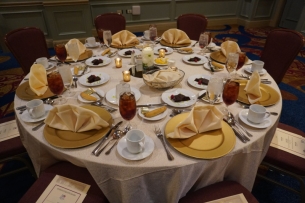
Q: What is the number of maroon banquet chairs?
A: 8